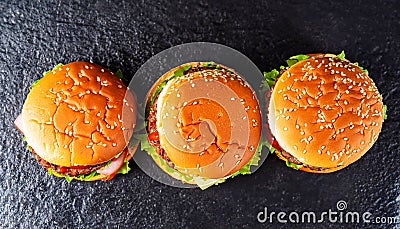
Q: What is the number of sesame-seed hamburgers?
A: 3